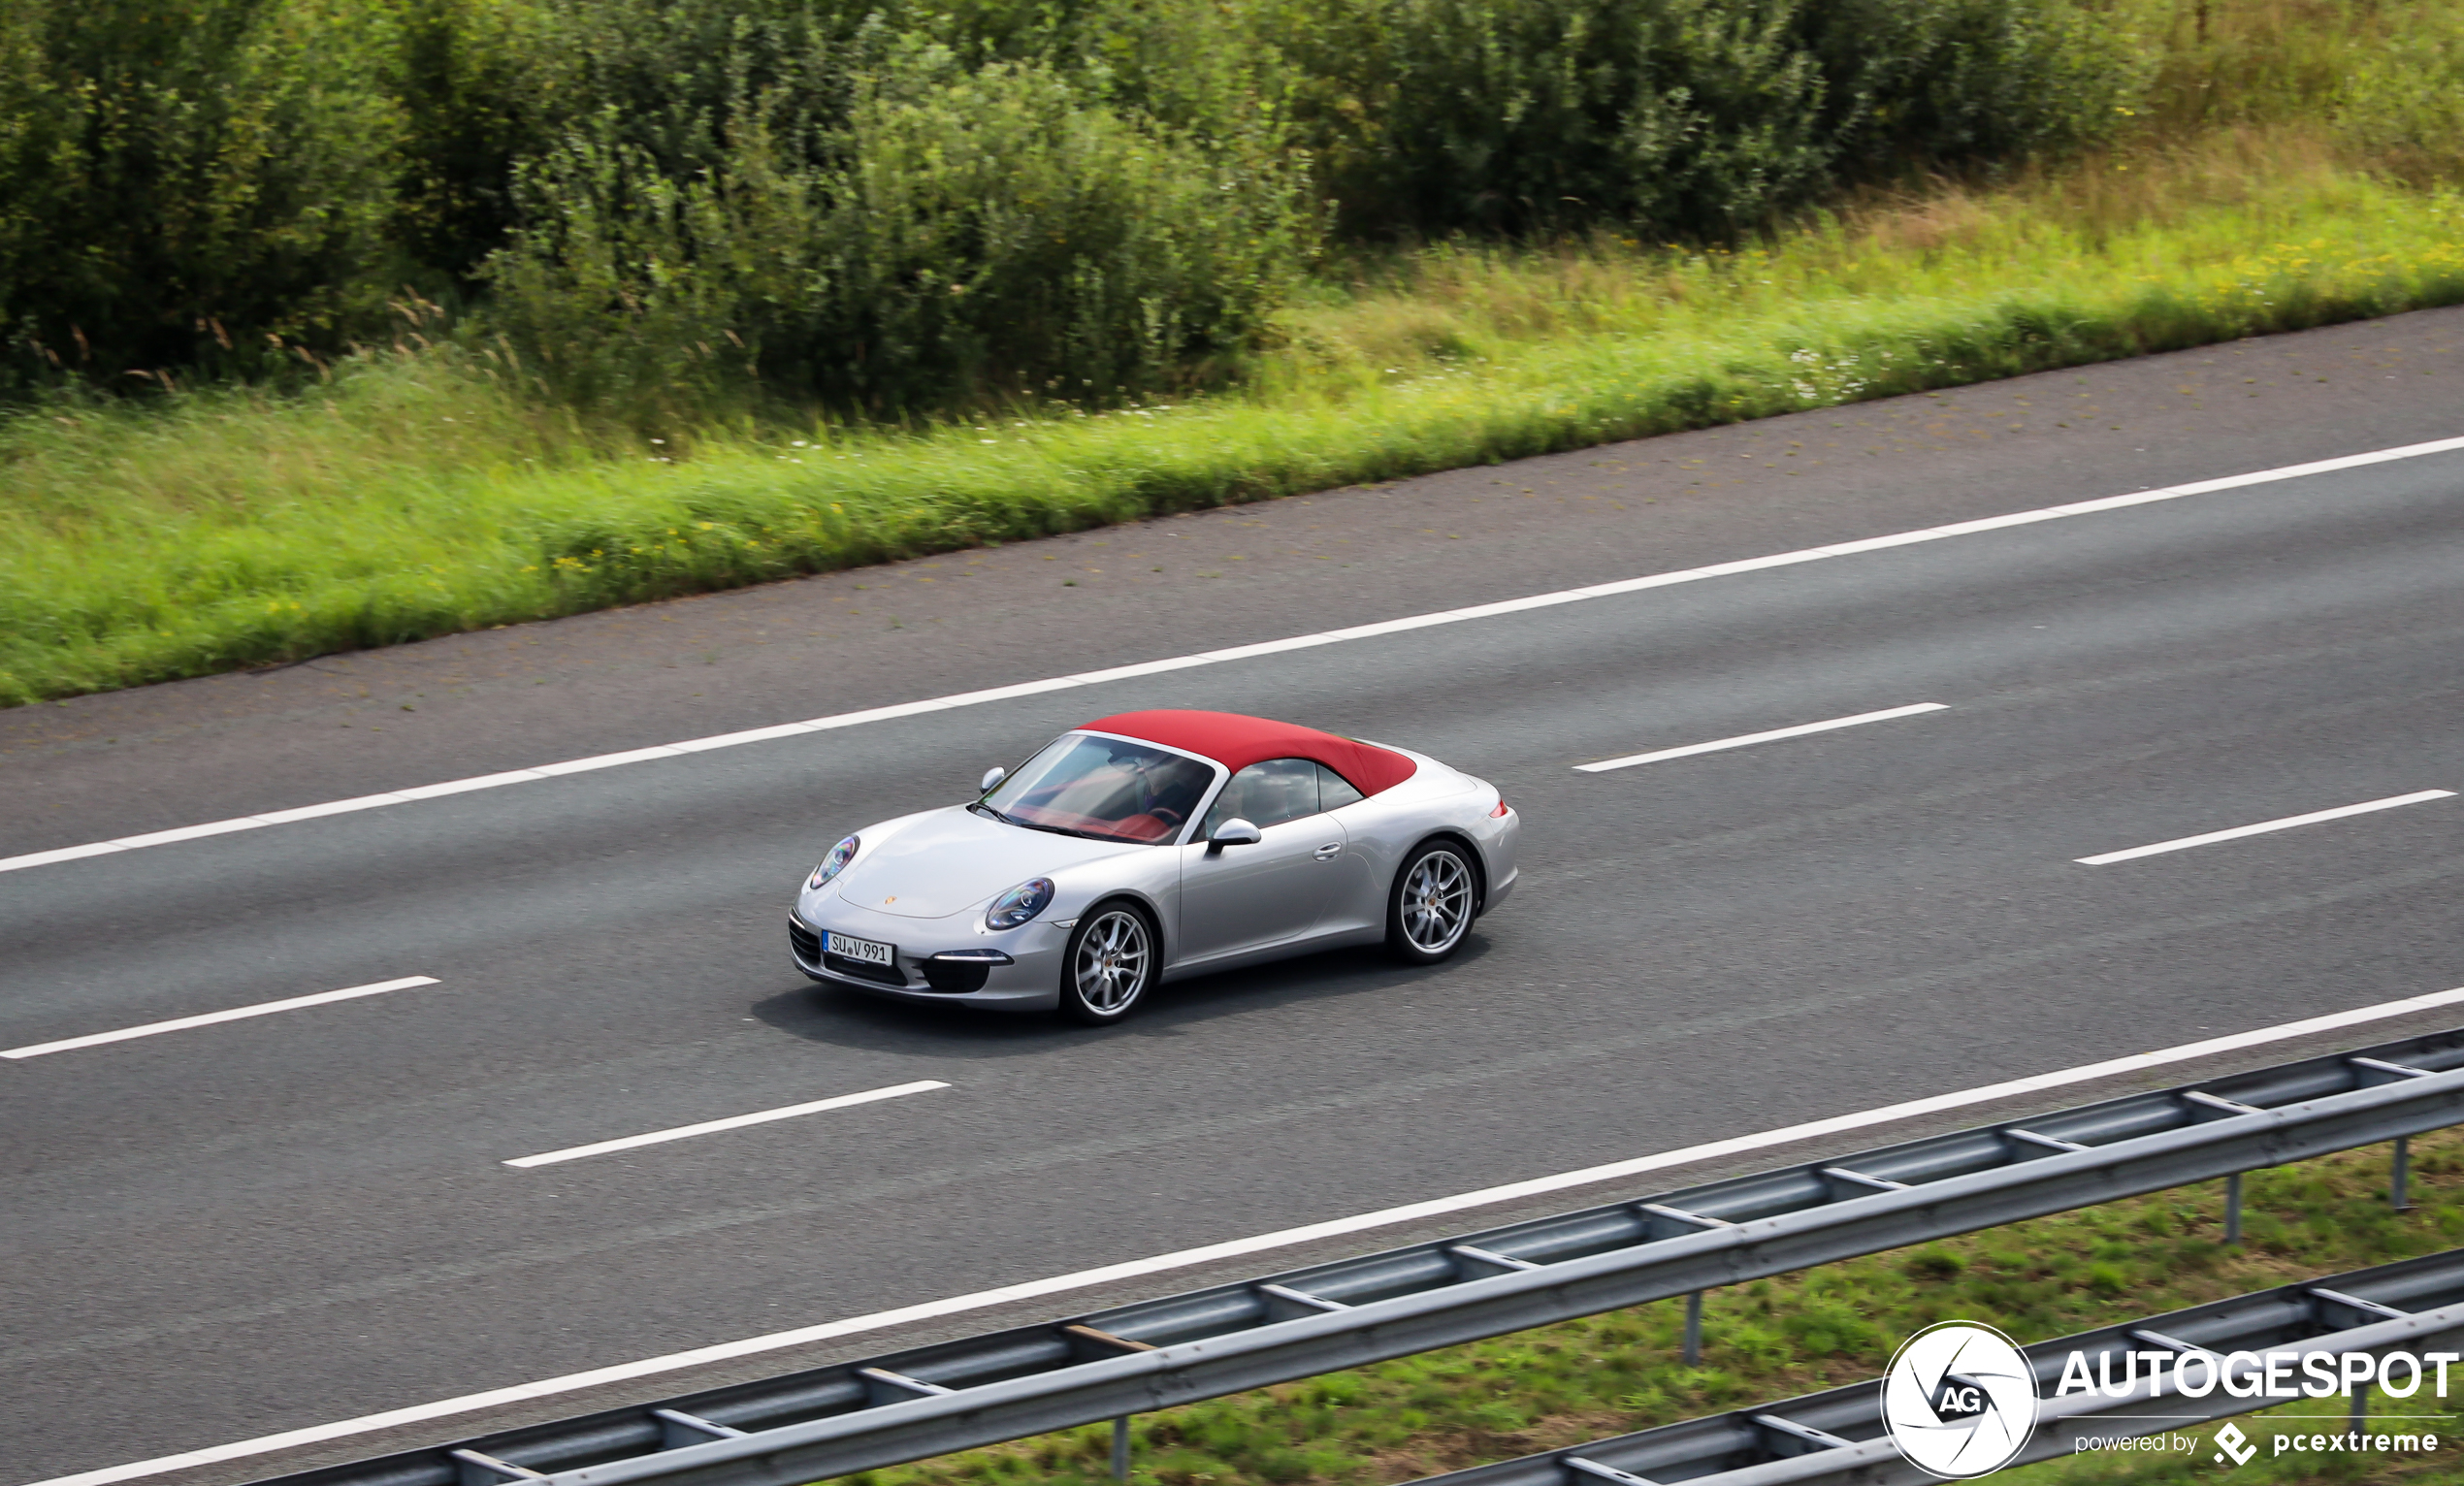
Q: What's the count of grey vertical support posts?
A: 5